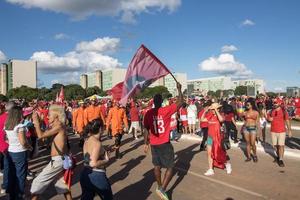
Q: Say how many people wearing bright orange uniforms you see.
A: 3